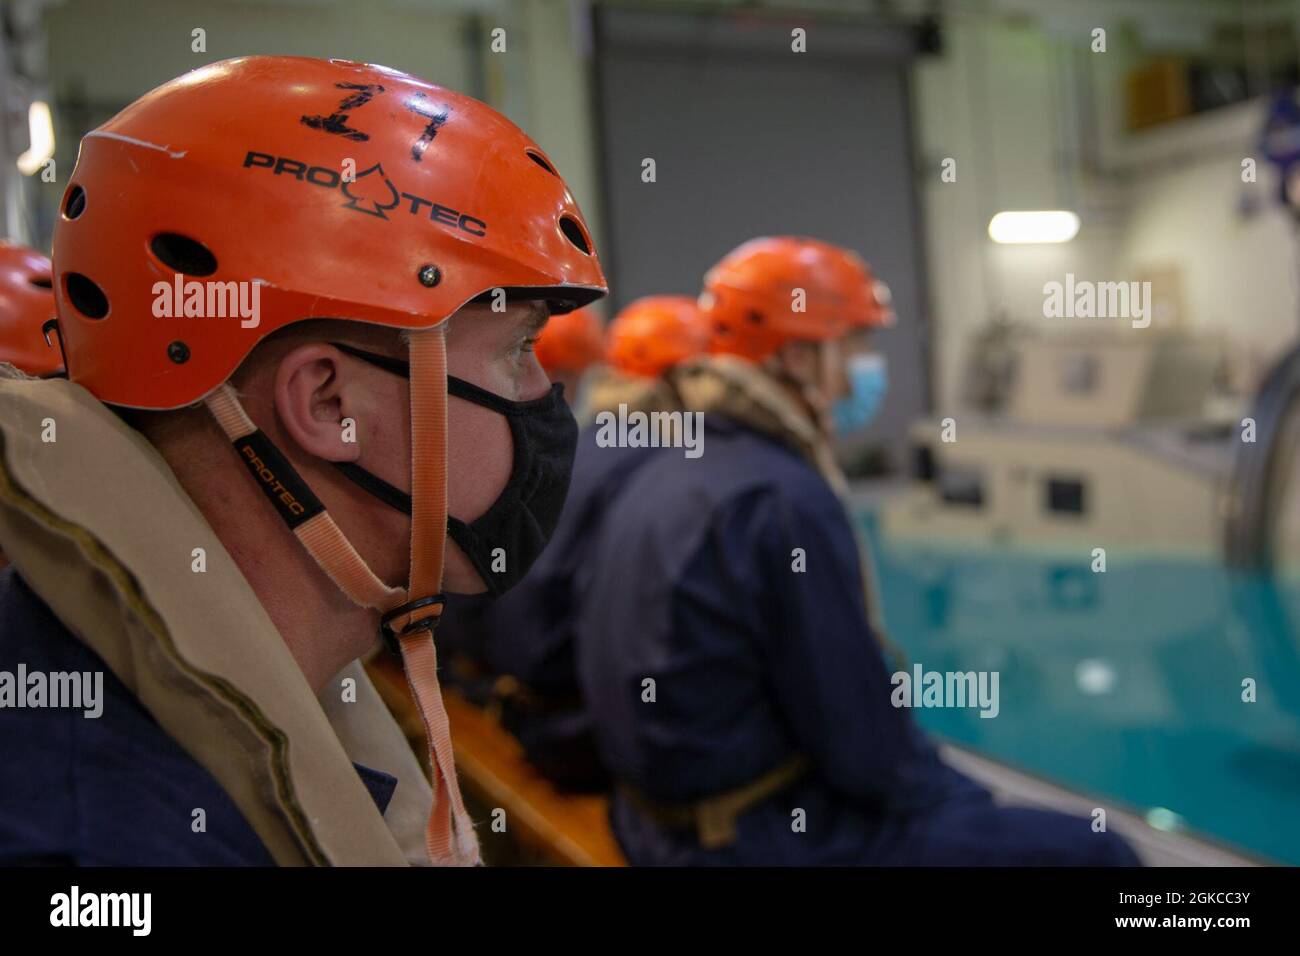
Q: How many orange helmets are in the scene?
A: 5